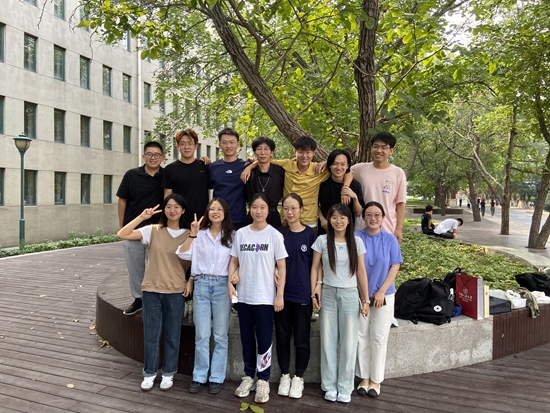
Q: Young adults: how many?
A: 13